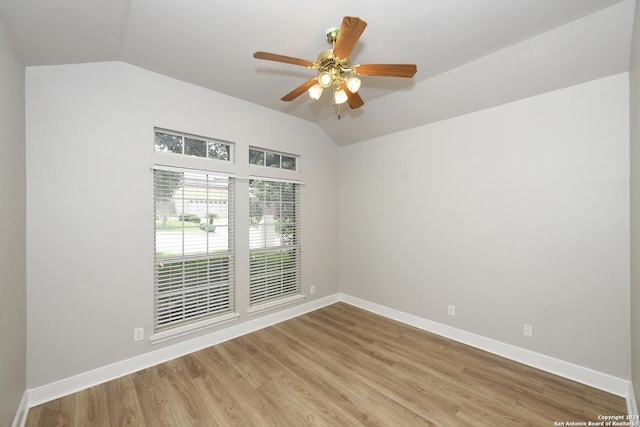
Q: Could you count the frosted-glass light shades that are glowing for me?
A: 4